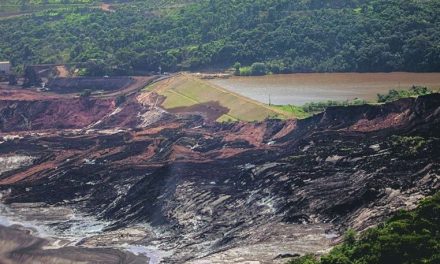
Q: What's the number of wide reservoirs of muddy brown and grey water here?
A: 1